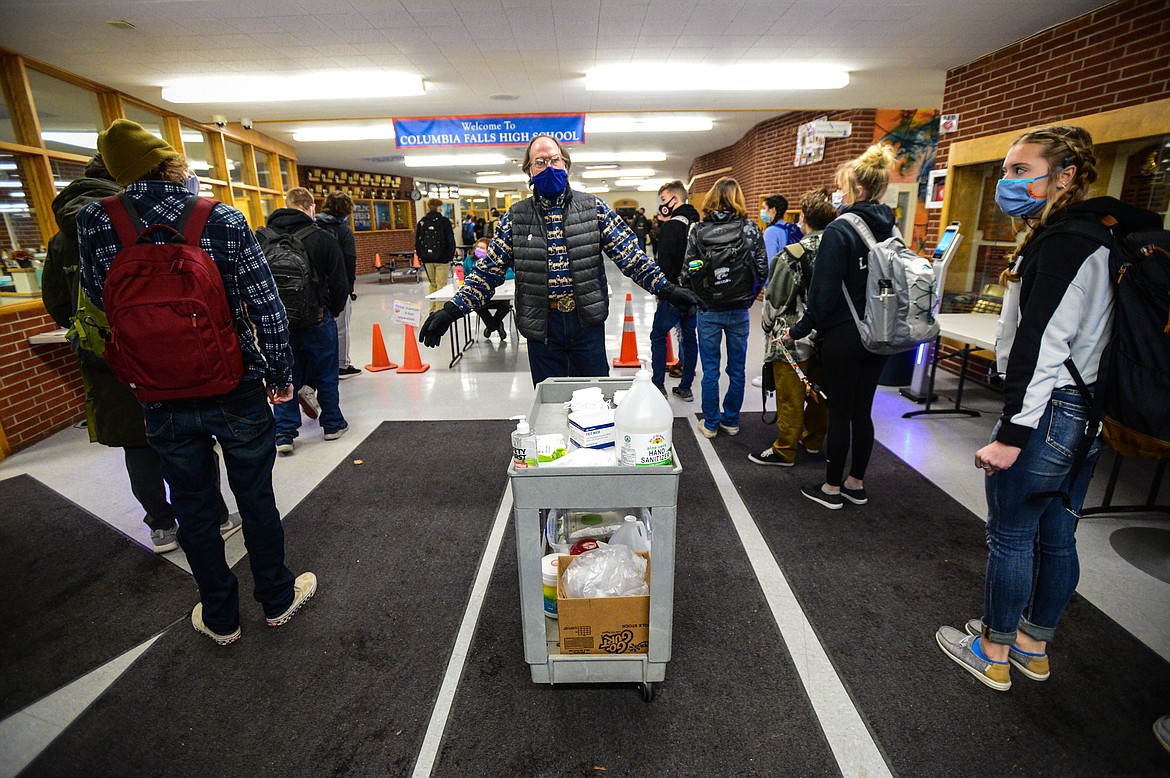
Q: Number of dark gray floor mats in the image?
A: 4